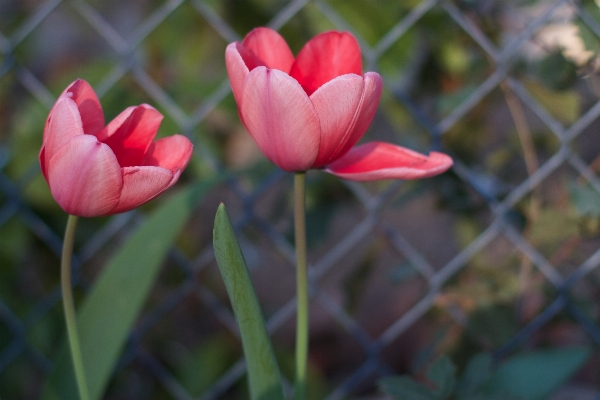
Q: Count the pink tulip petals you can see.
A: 12